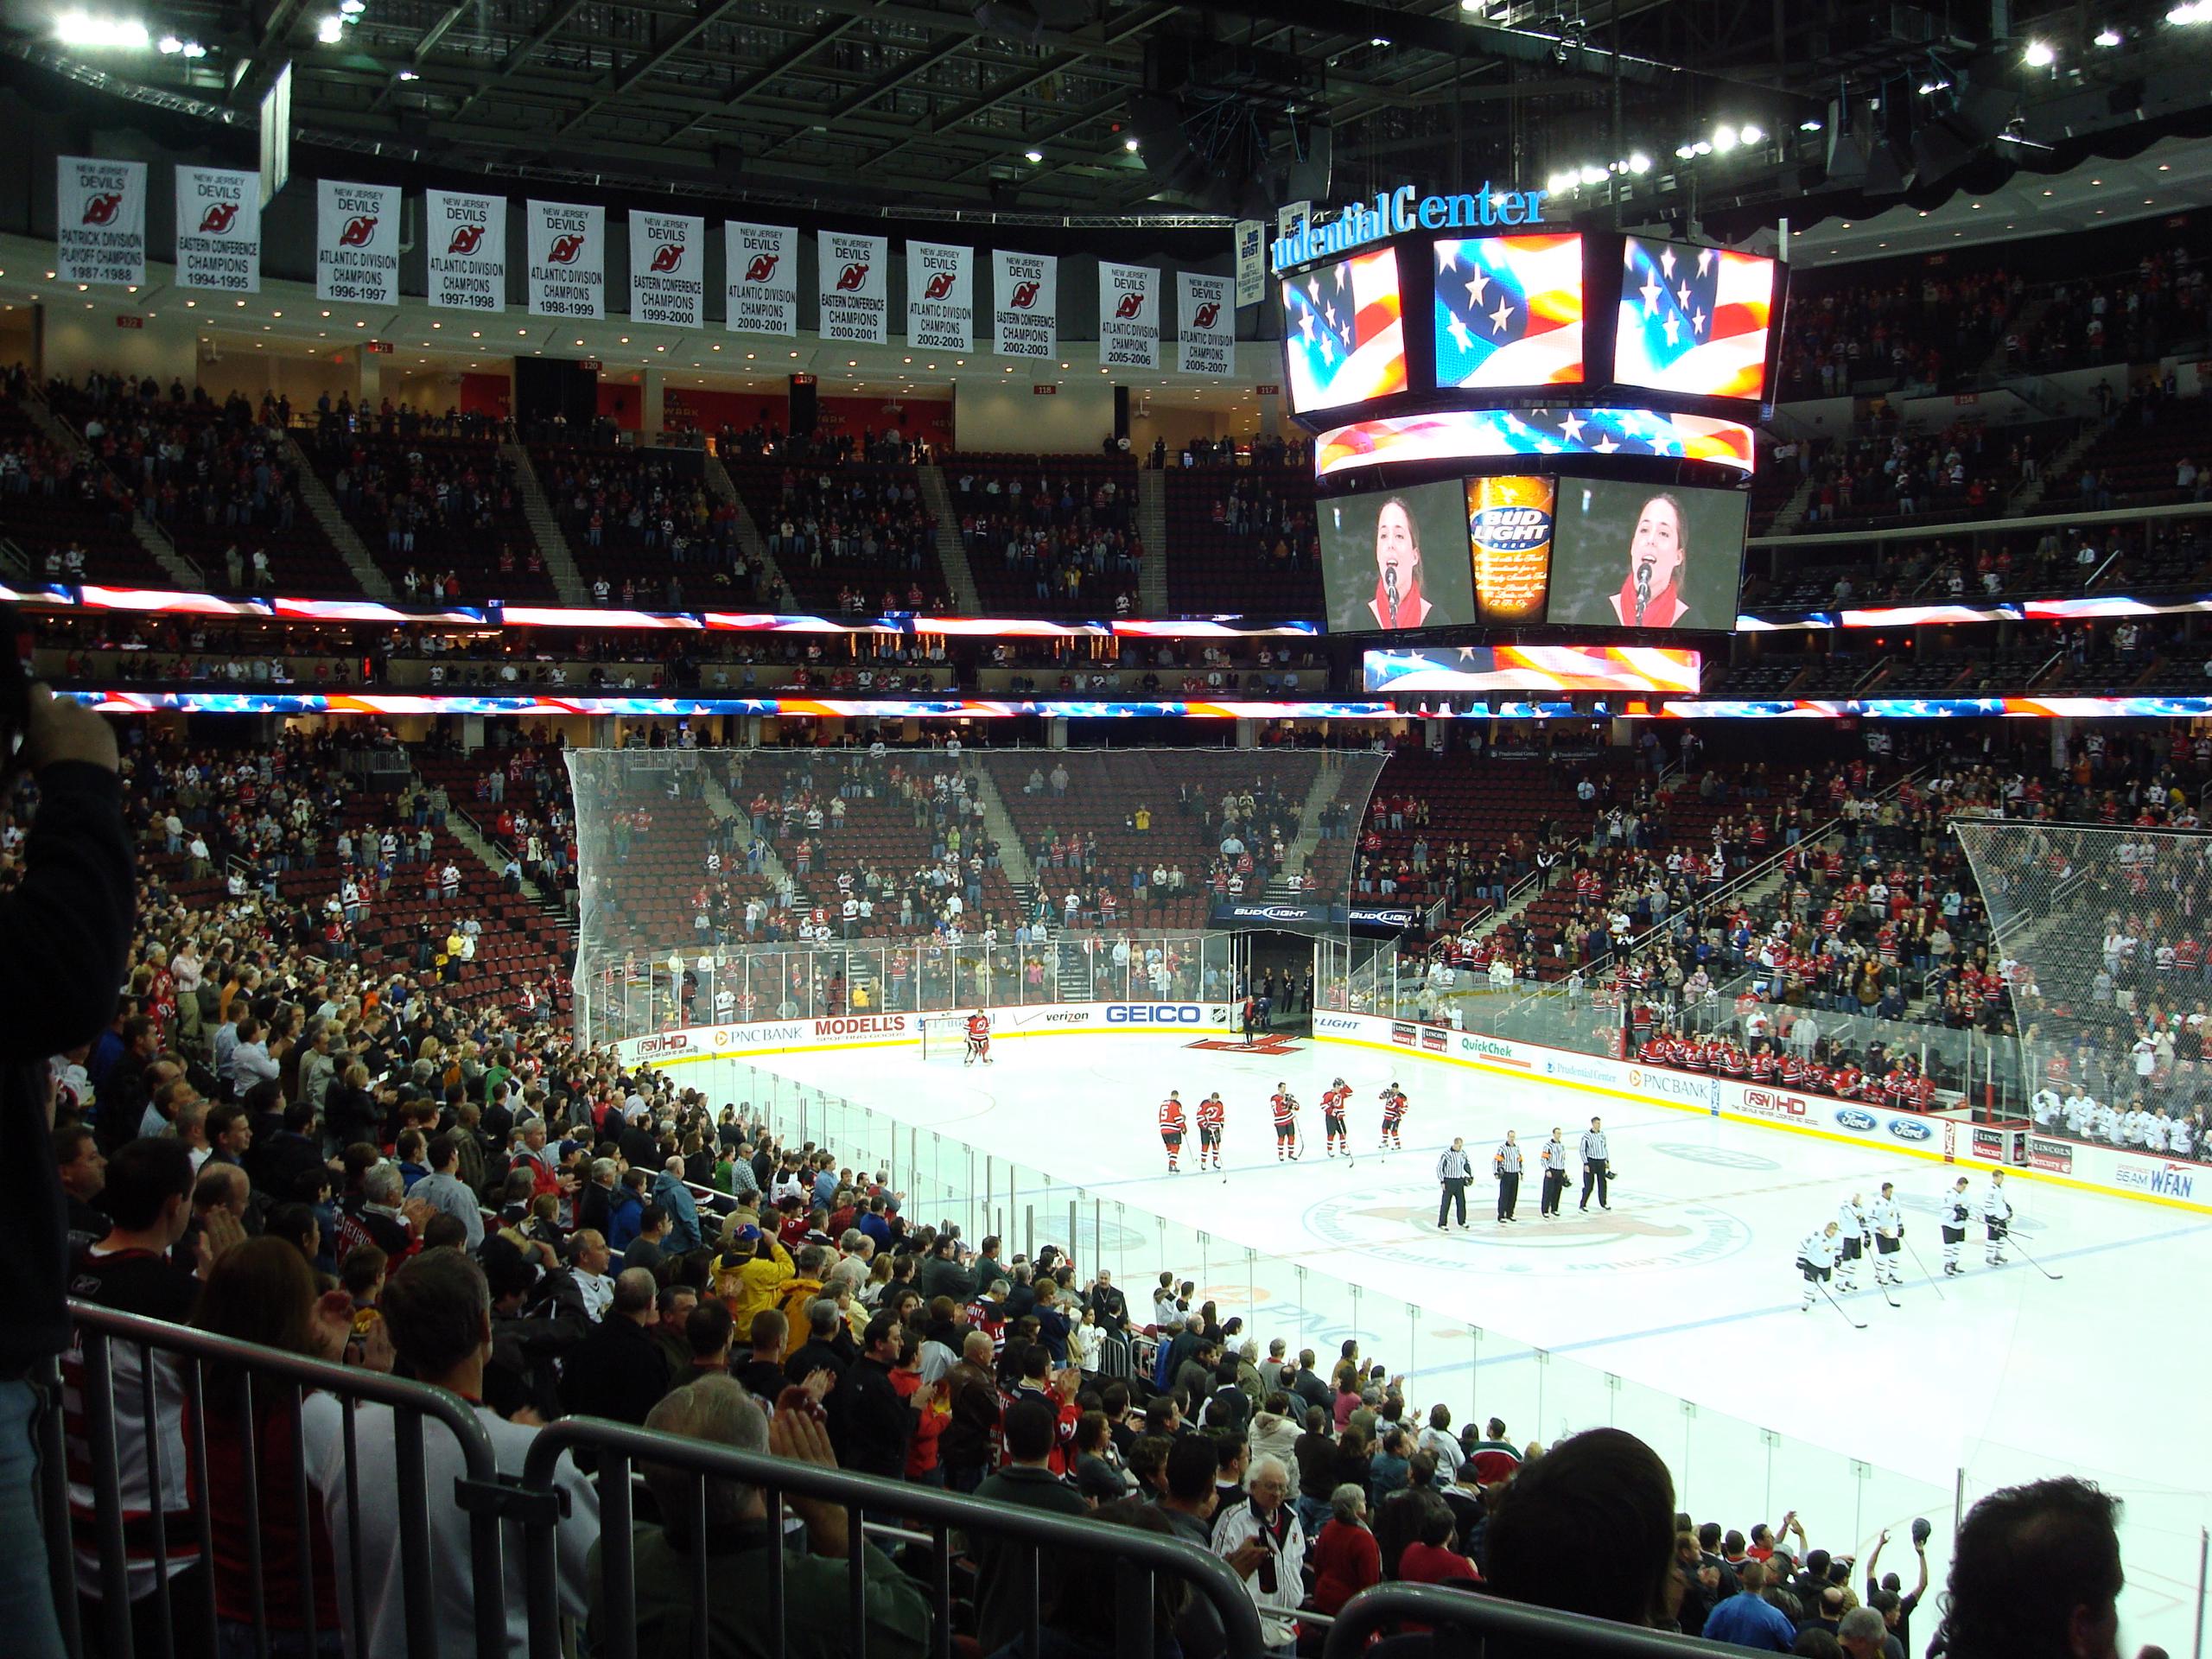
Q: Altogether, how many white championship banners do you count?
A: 12